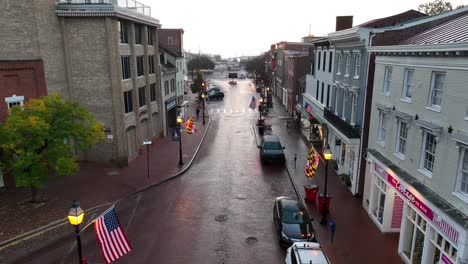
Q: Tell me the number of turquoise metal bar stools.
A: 0